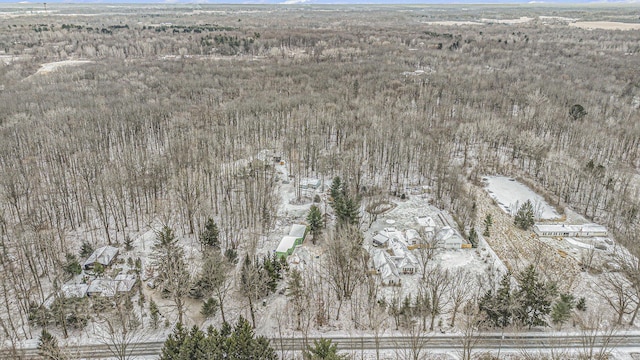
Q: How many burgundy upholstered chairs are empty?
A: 0